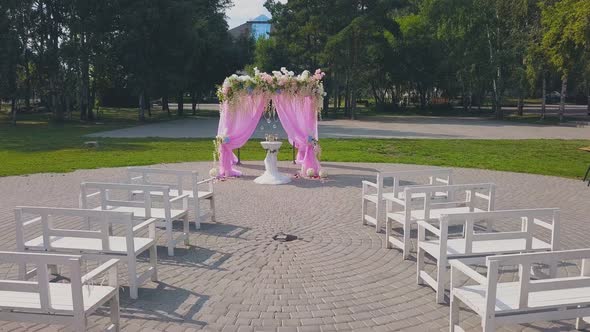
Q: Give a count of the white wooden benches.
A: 8